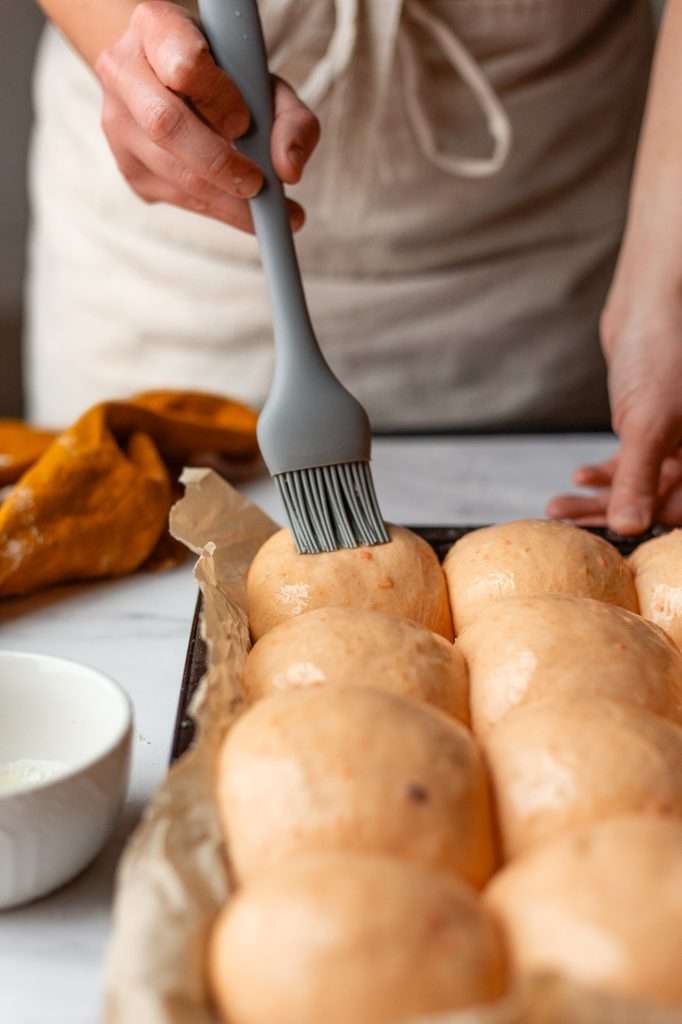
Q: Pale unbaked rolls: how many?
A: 9